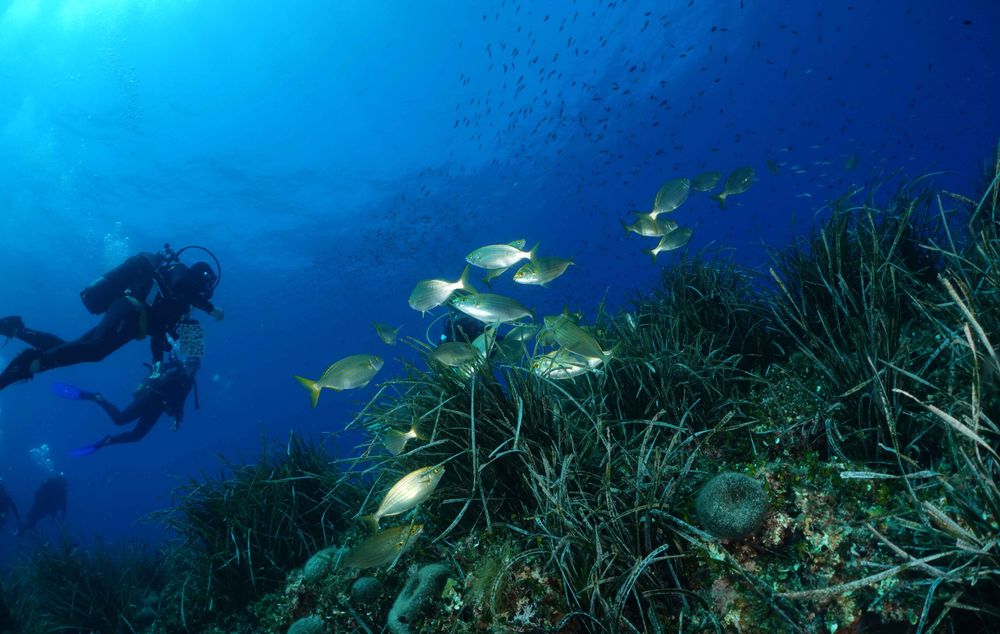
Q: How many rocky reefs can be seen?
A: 1